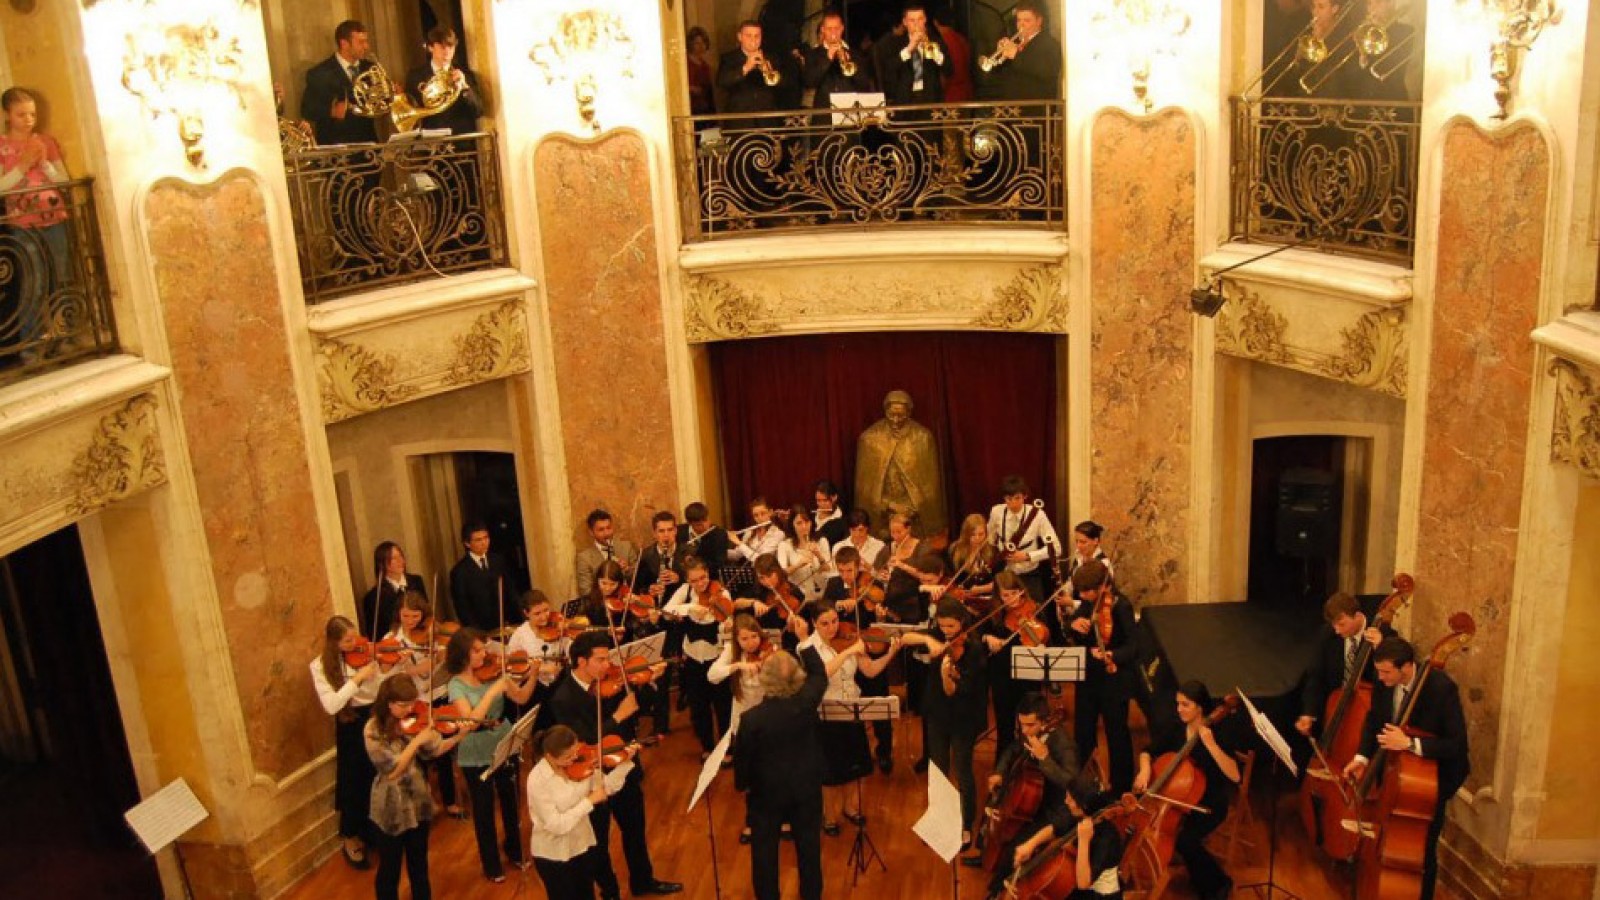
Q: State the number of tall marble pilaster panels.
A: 4